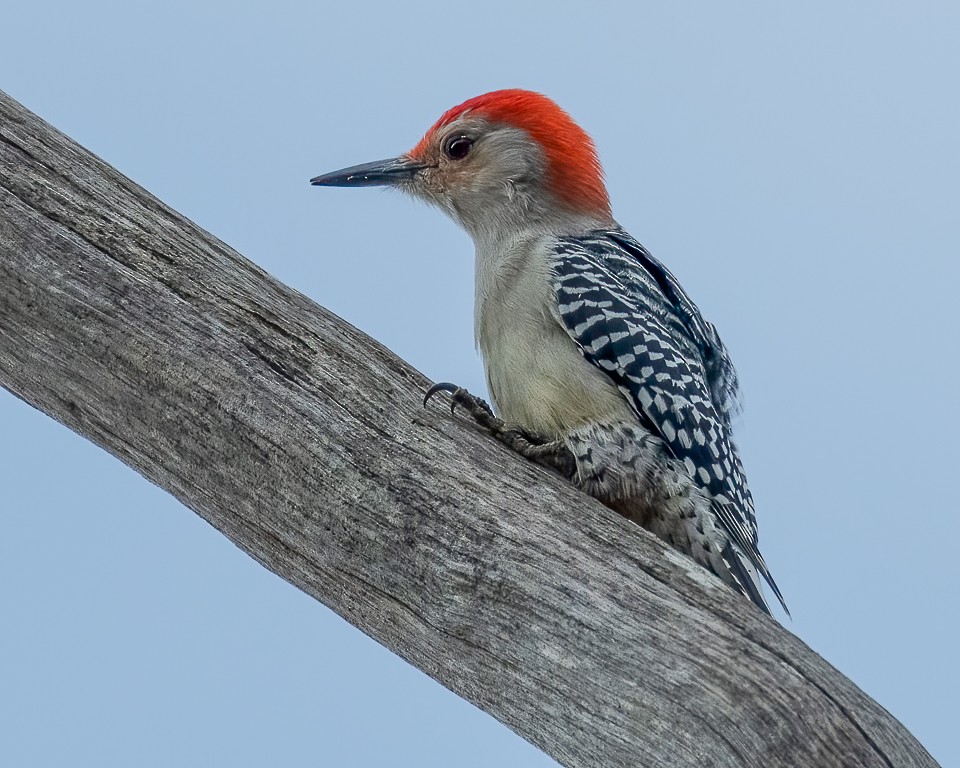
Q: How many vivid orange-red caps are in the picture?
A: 1